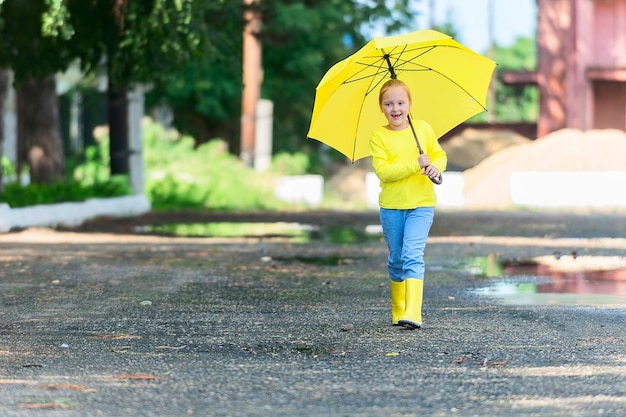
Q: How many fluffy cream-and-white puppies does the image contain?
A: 0